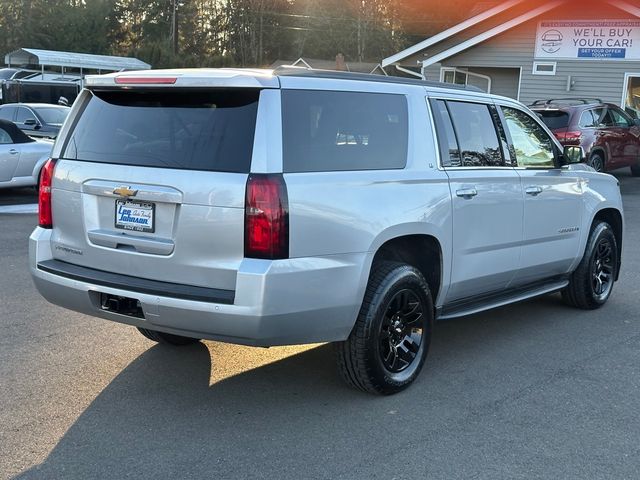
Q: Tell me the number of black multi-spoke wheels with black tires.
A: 2